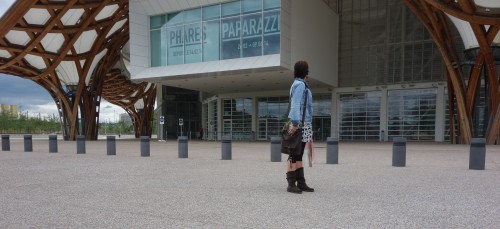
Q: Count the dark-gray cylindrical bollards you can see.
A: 12